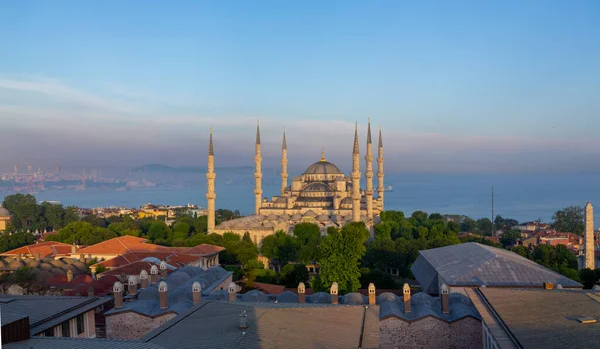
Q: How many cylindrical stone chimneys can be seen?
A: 13